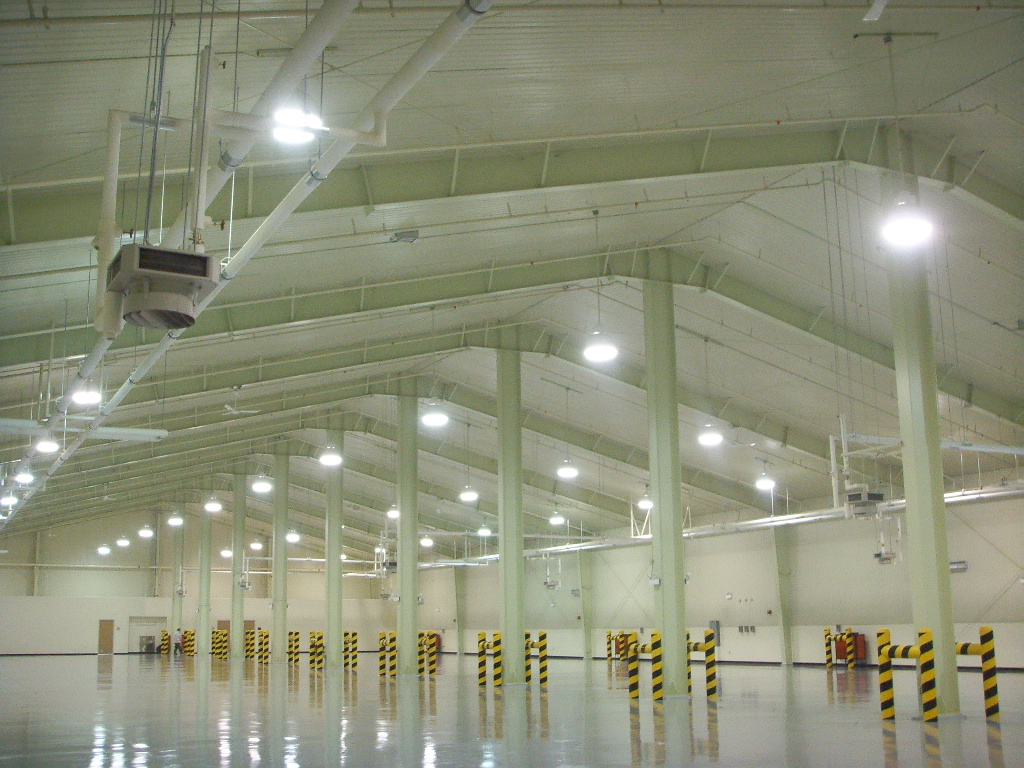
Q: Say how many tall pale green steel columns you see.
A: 9